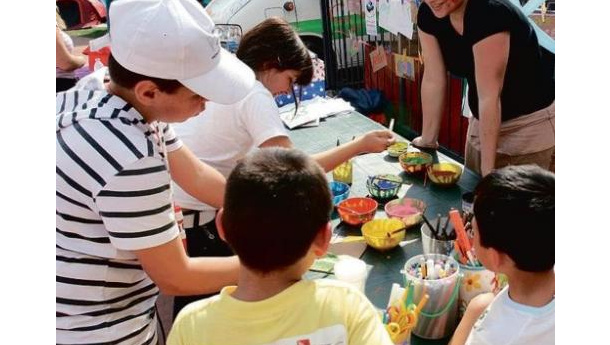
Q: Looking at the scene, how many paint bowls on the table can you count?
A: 8